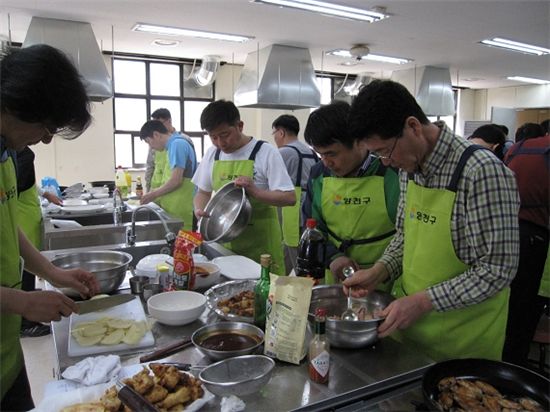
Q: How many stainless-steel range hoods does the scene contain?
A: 3